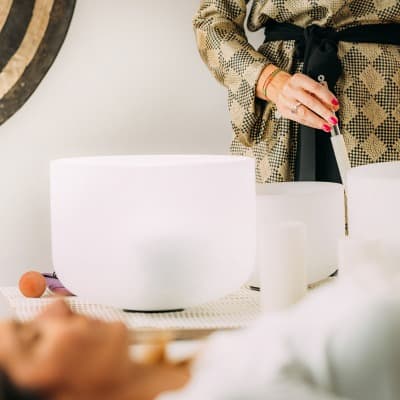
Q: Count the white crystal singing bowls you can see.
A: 3